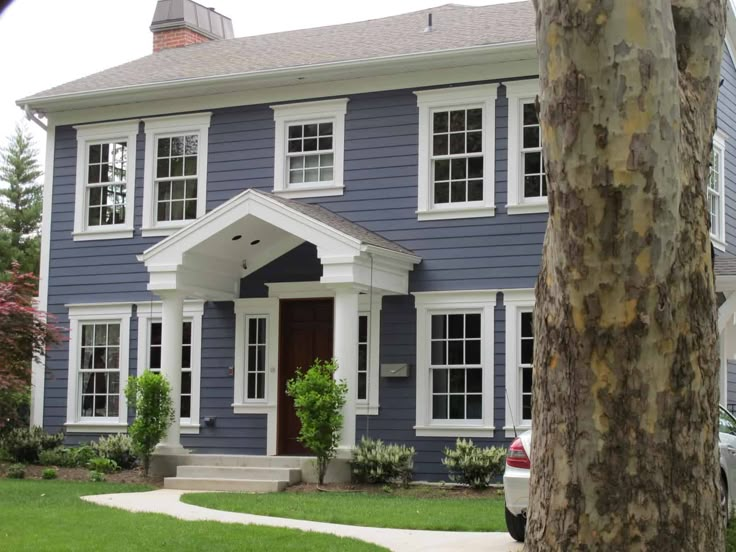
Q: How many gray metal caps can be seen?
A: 1